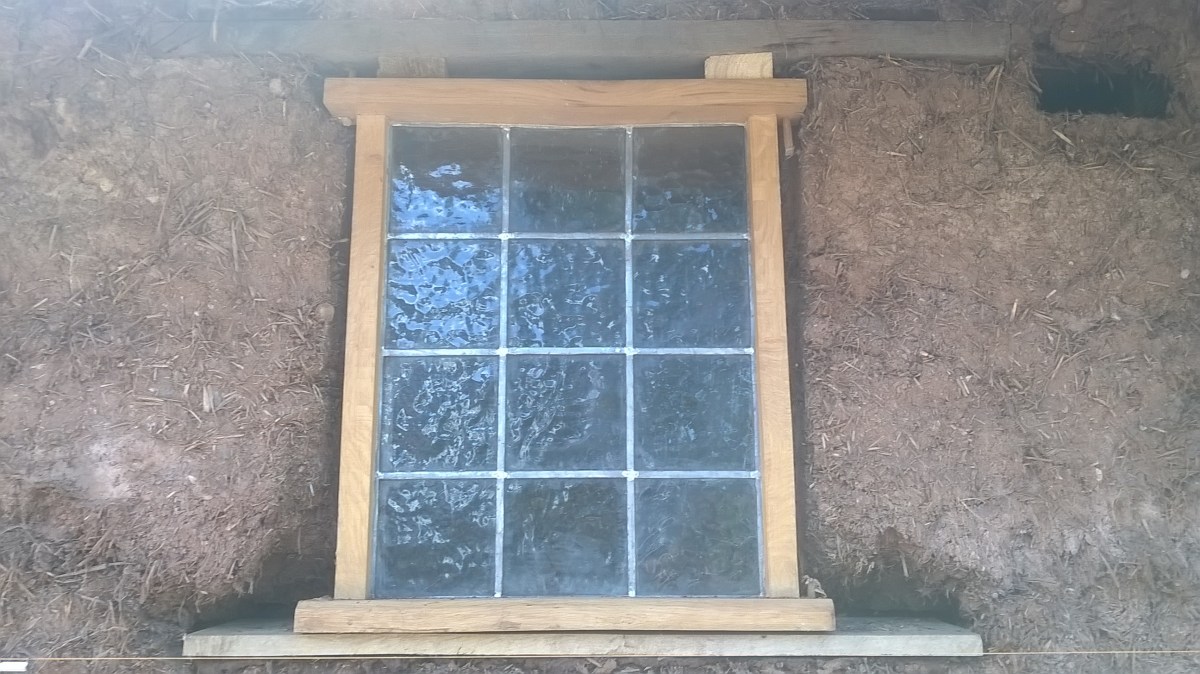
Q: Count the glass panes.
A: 12